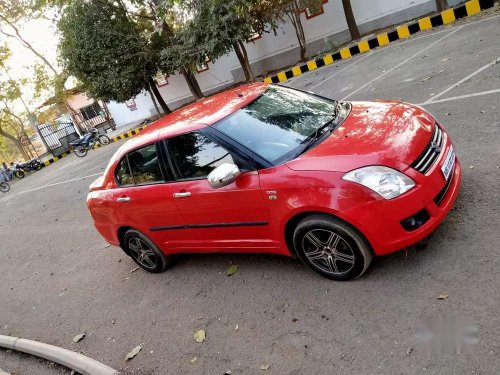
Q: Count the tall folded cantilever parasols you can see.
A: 0